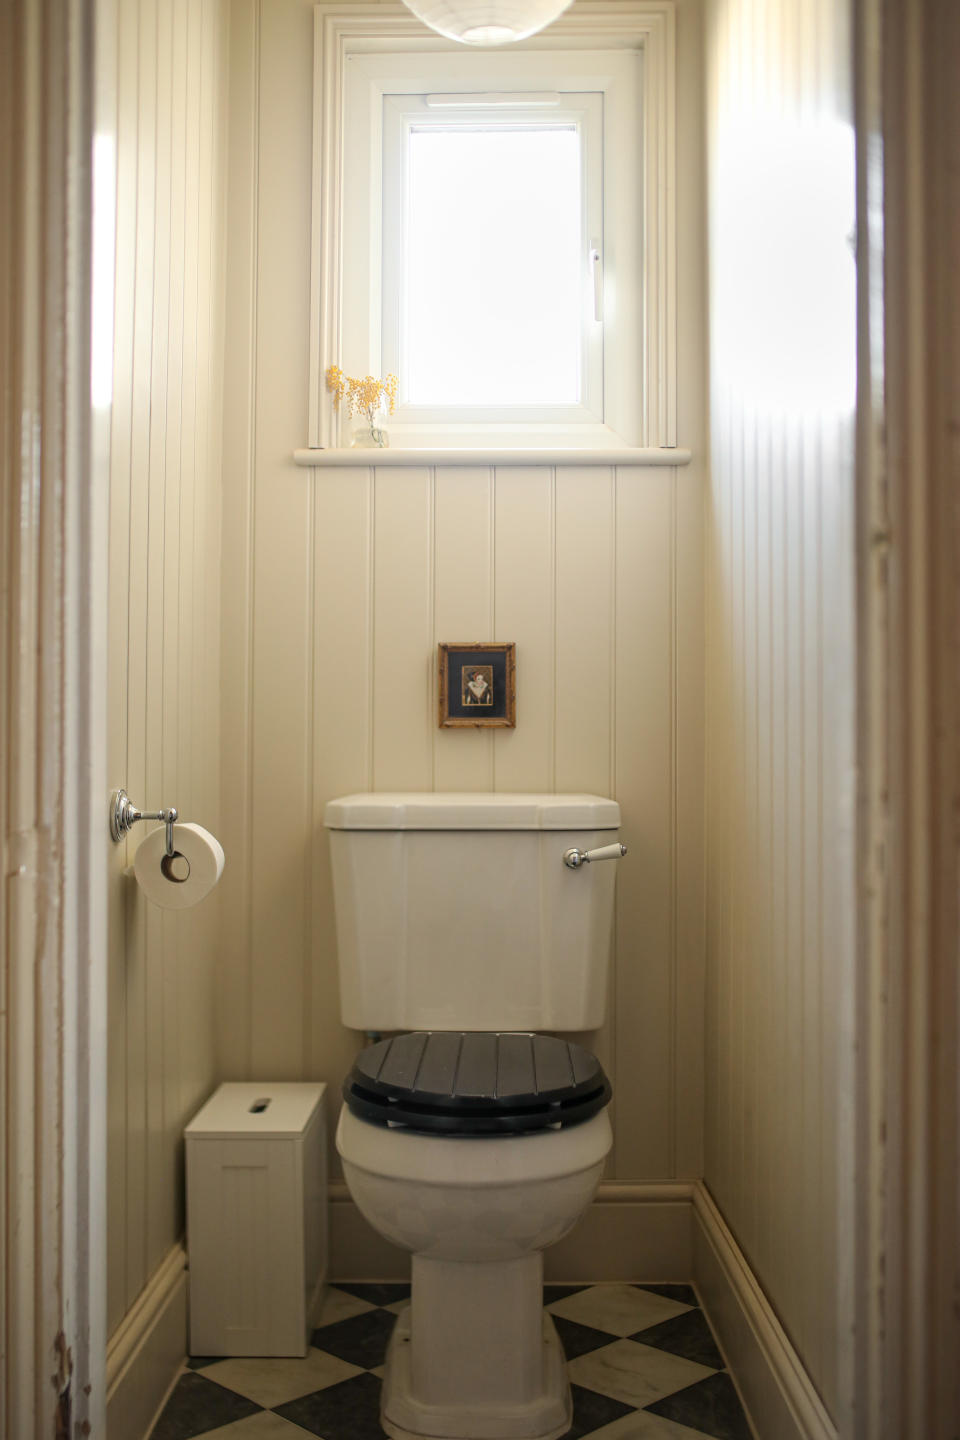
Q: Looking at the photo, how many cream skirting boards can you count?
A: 3